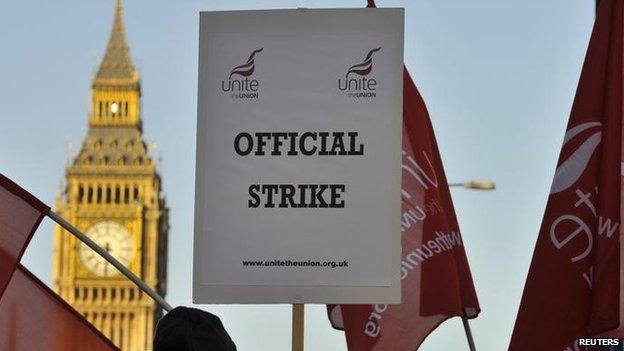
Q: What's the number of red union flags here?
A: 4